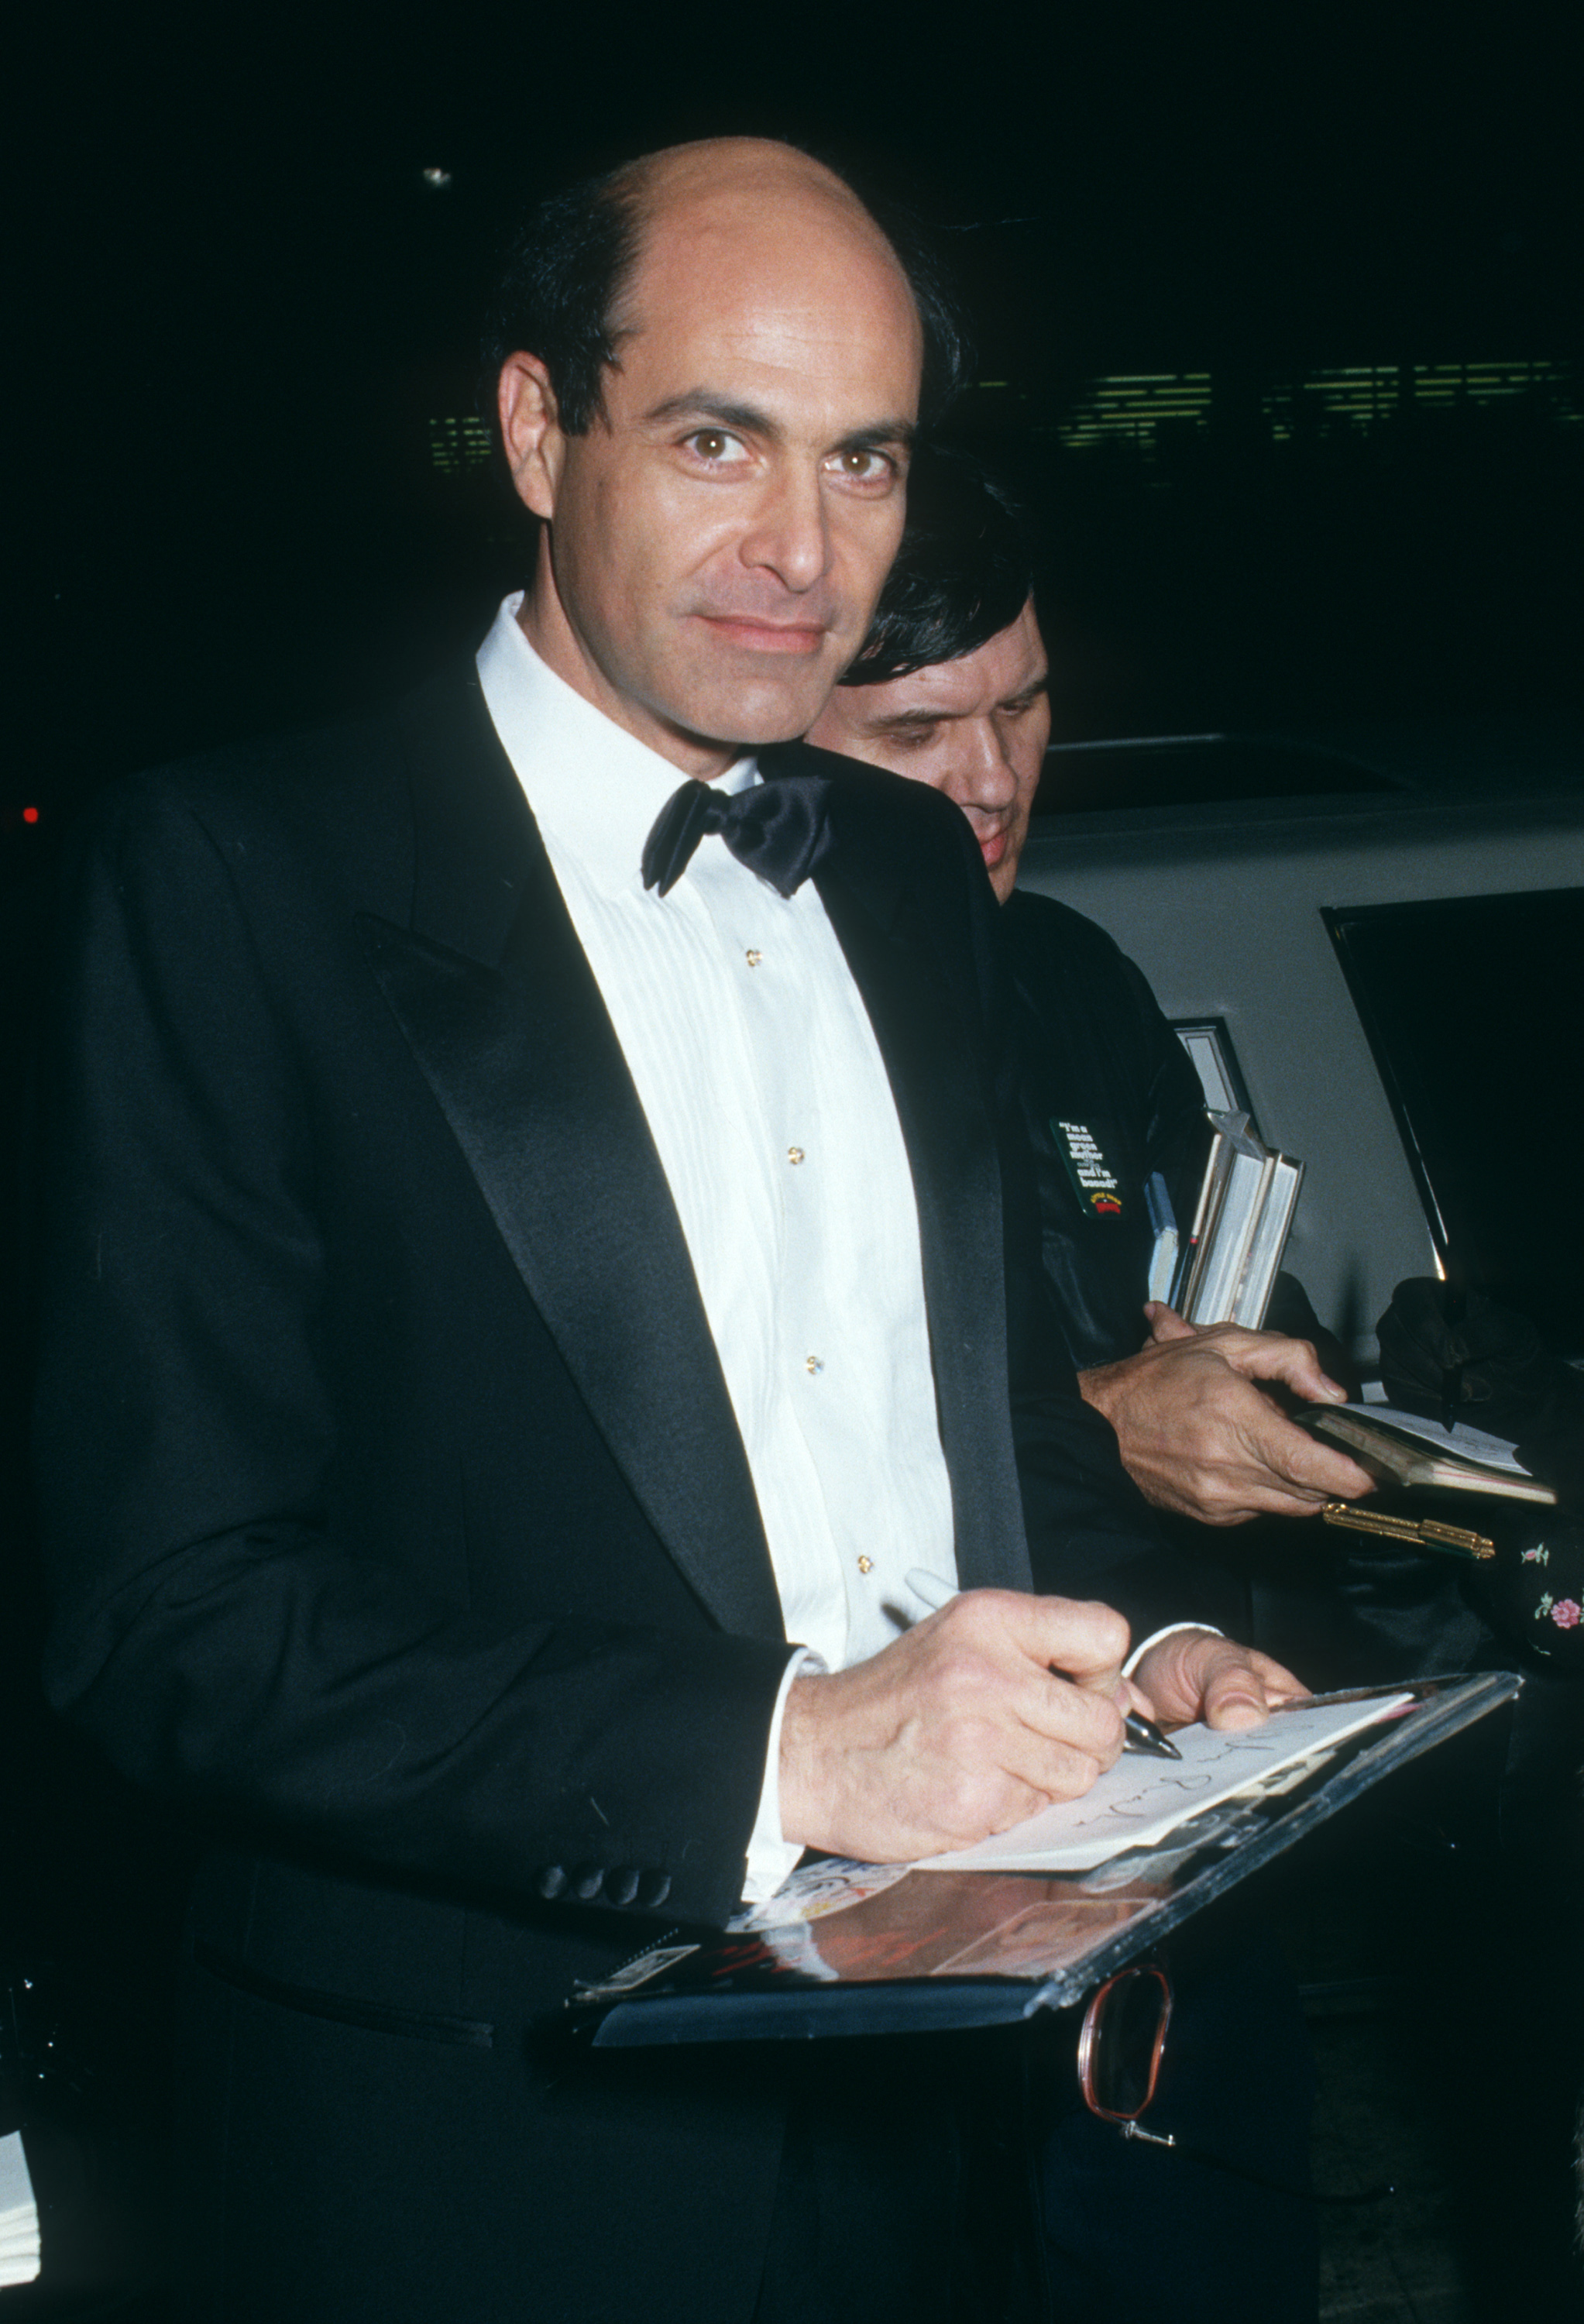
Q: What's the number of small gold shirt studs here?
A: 4